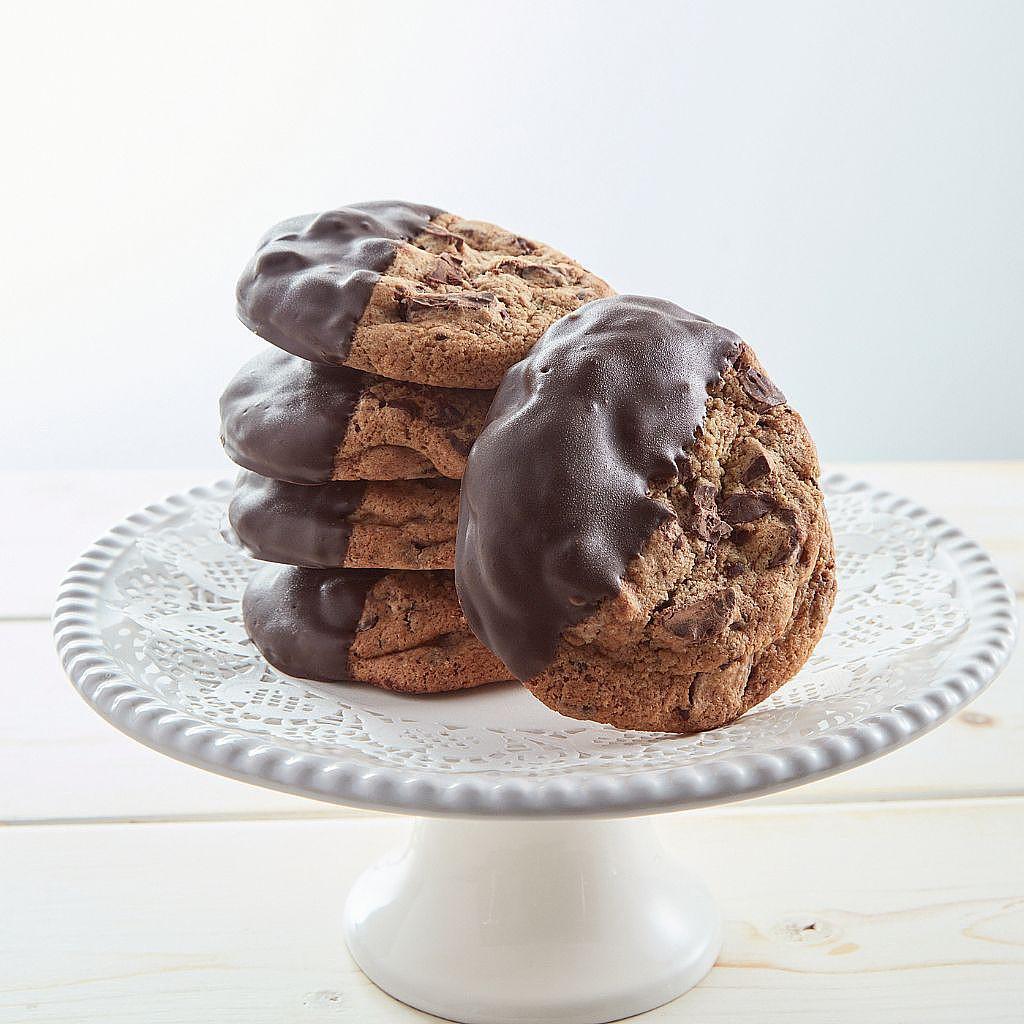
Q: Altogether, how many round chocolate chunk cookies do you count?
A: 5